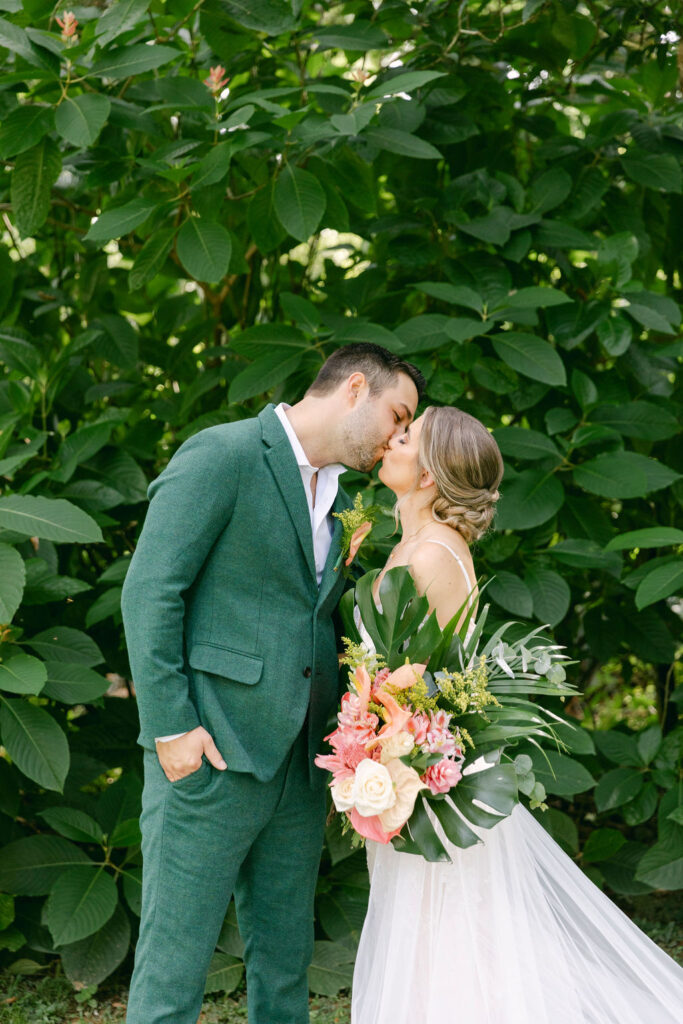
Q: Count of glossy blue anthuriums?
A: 0